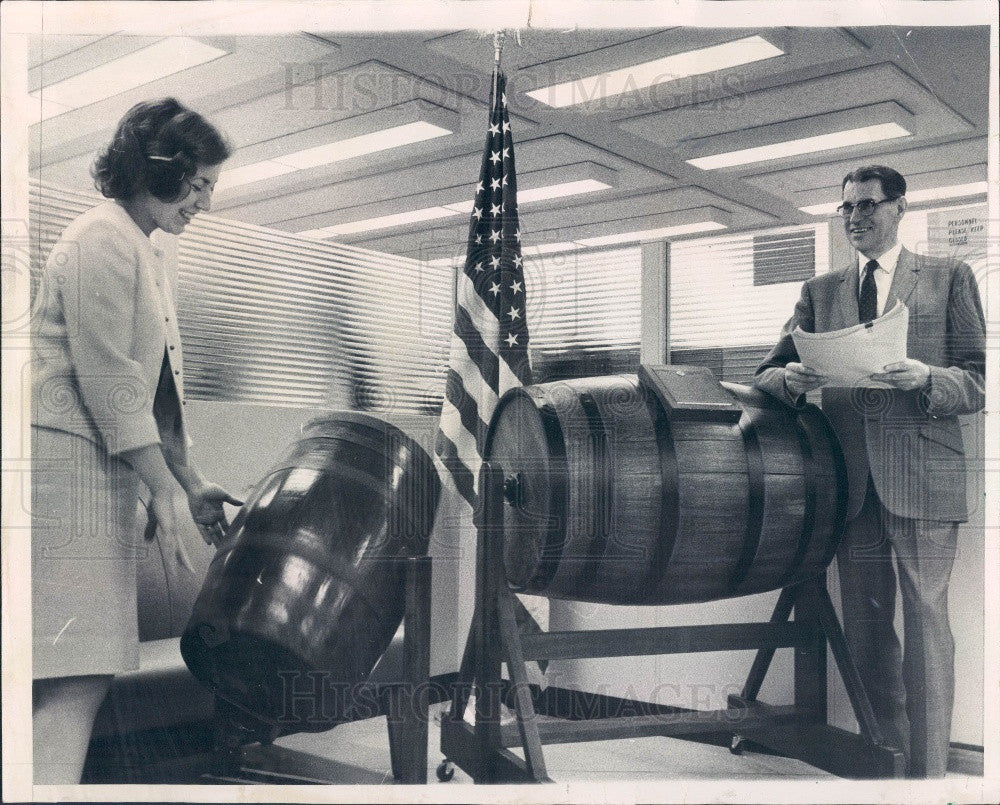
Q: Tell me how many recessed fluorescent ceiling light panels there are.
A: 7